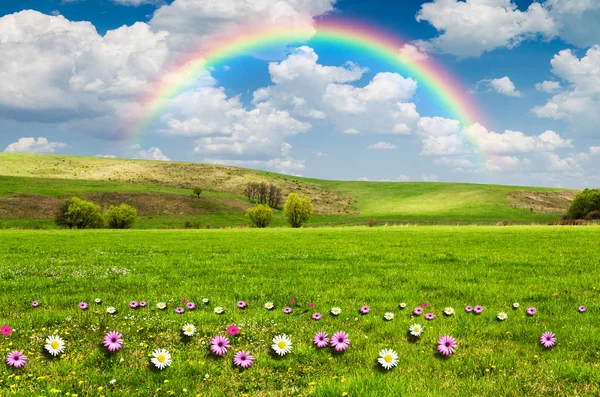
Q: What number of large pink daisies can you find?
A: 8